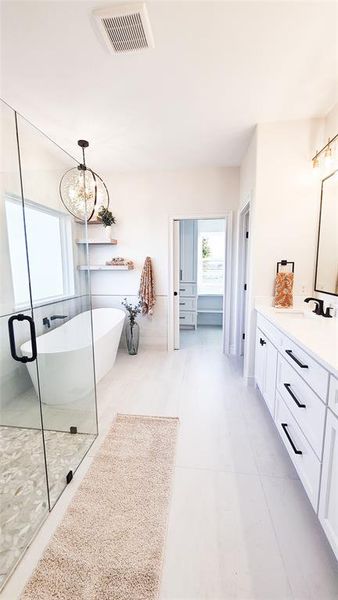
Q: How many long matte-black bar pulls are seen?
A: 3